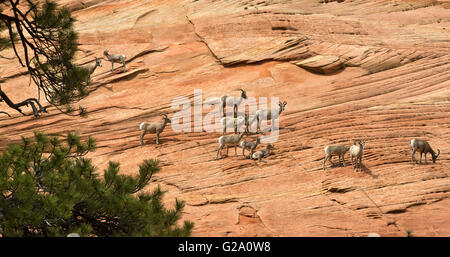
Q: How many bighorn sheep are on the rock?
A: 12